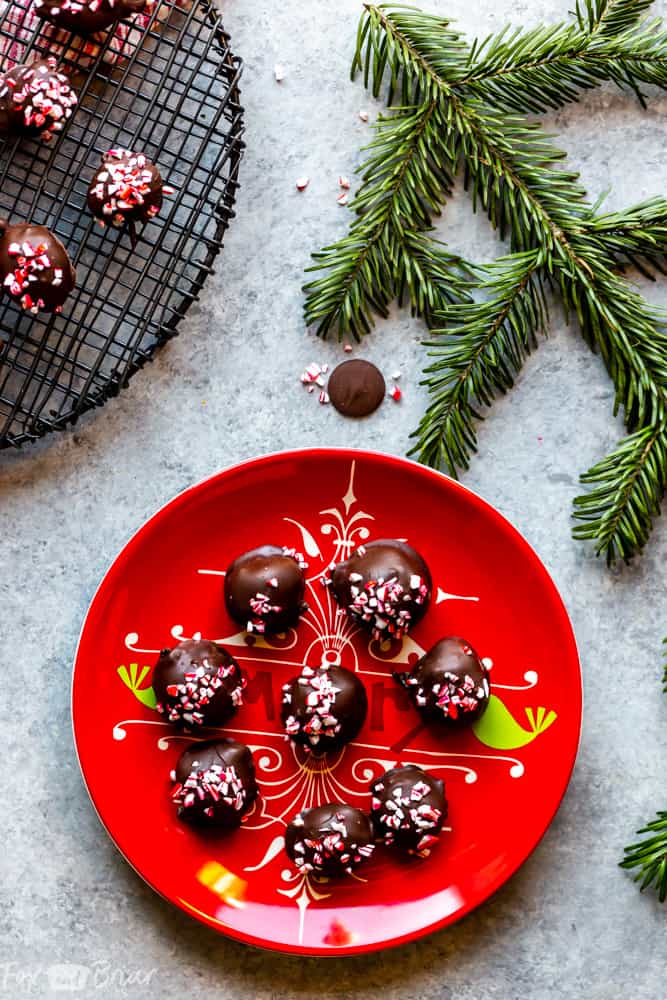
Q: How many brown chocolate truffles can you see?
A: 12